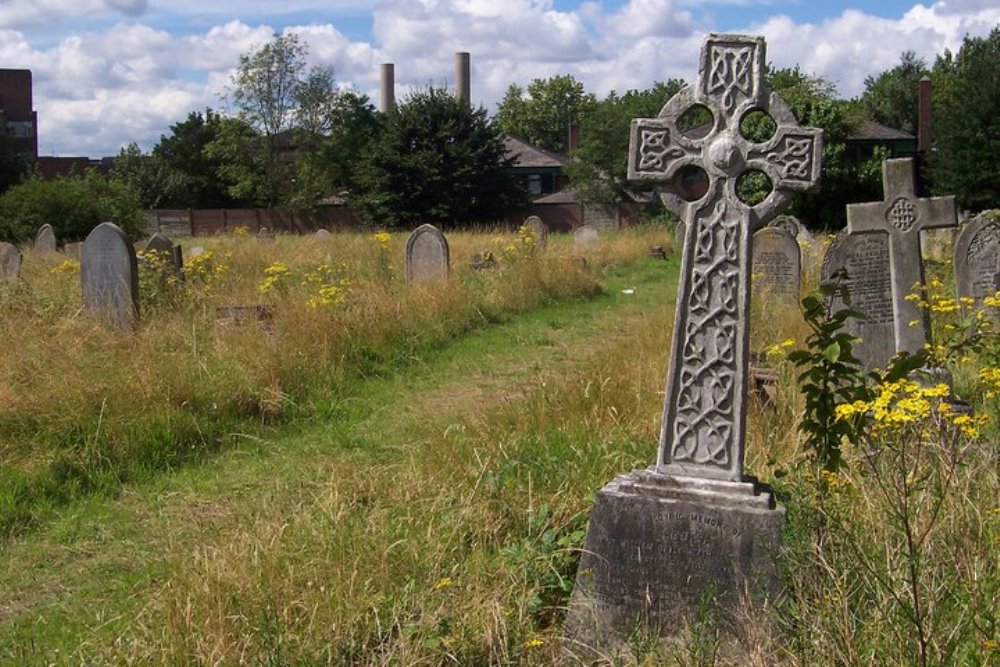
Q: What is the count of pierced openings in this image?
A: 4